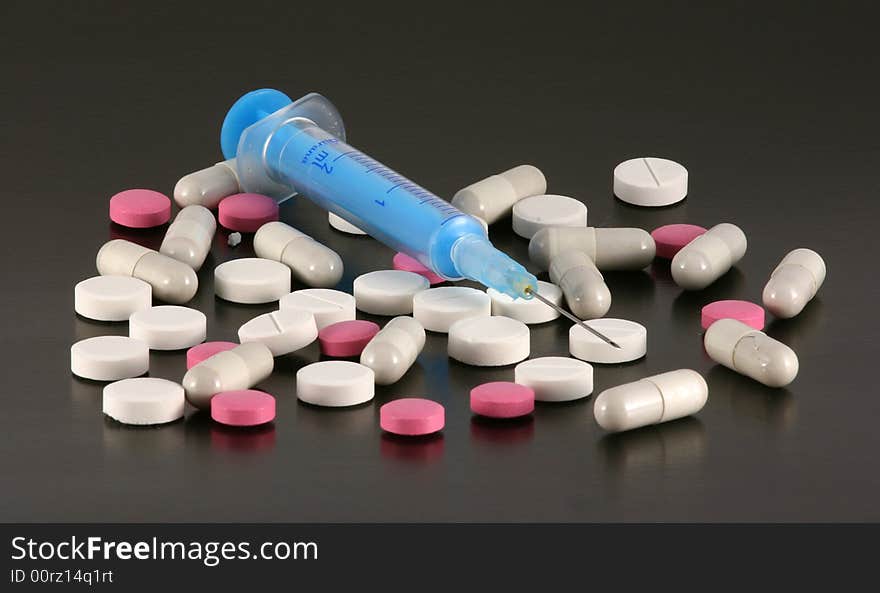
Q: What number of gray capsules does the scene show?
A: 13